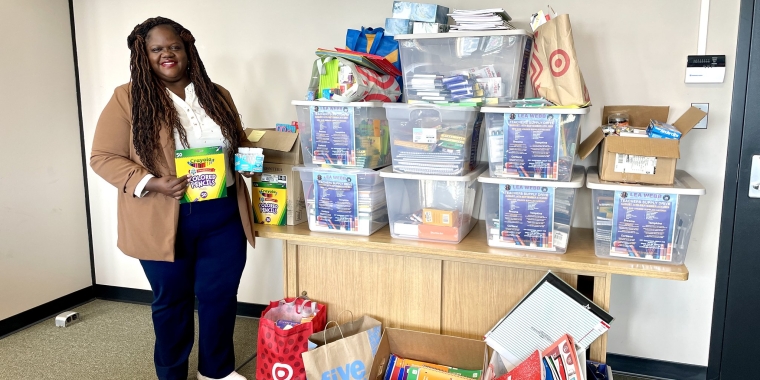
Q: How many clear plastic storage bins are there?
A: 8